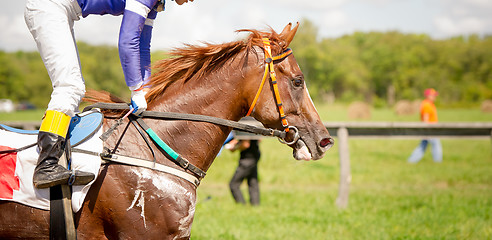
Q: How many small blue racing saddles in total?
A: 1